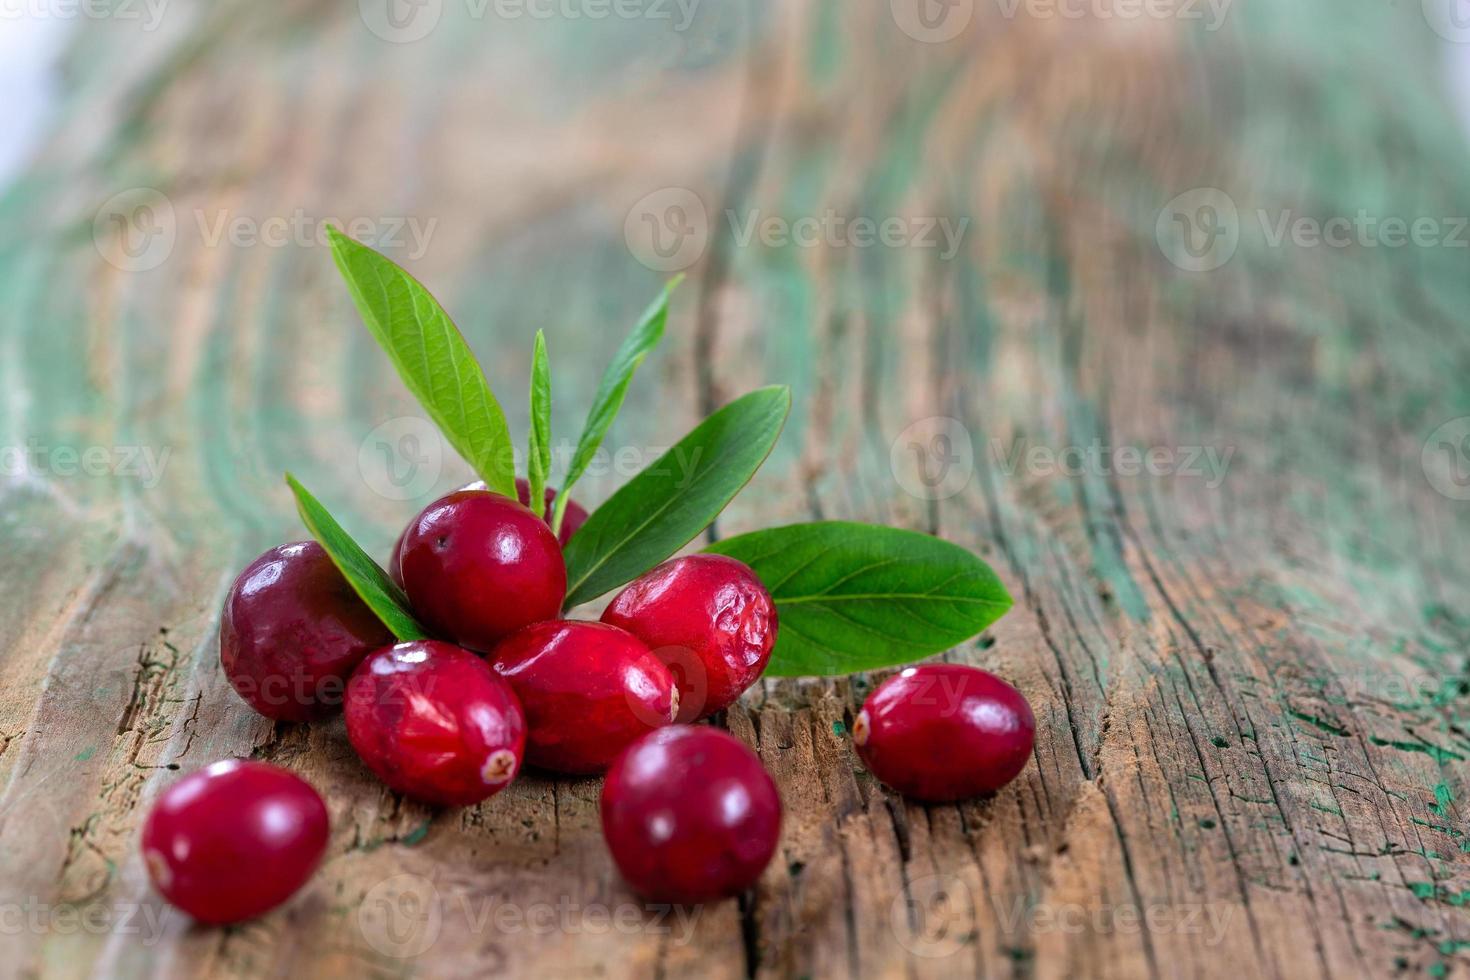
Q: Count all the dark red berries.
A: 9